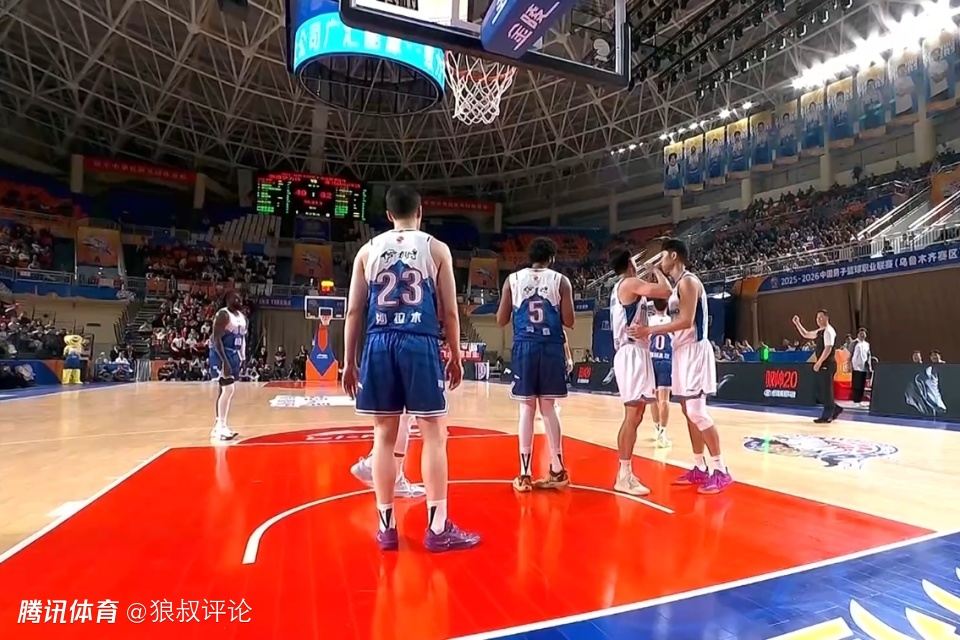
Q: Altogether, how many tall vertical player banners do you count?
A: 11